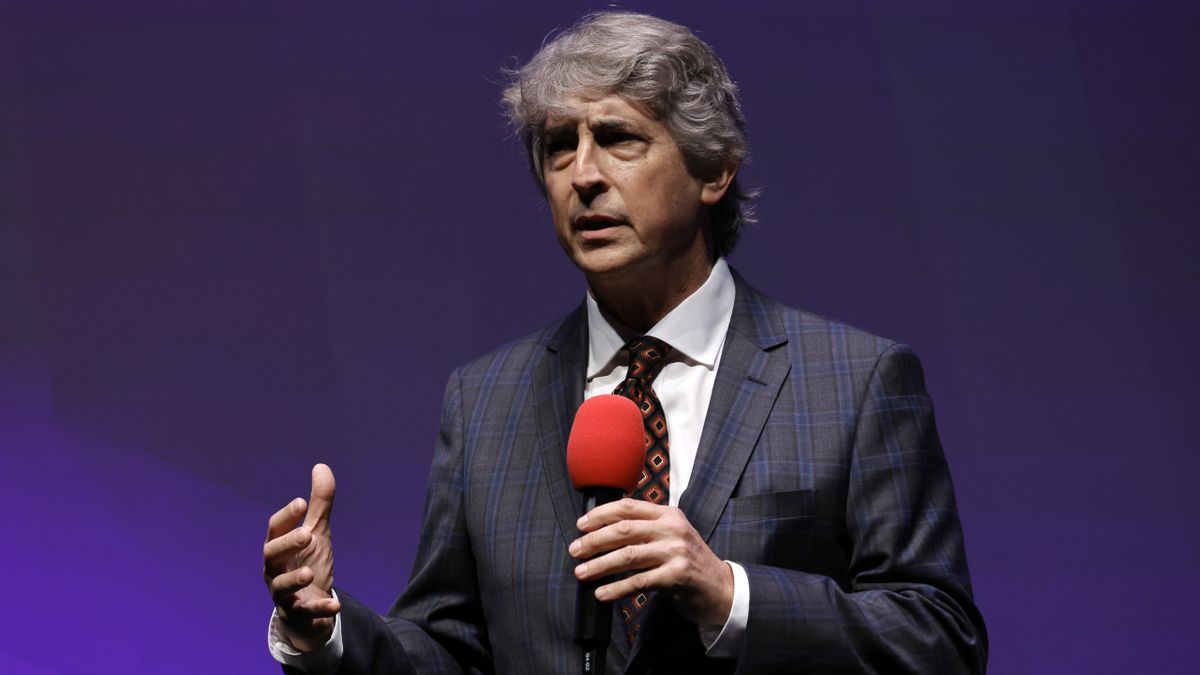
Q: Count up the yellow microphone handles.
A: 0